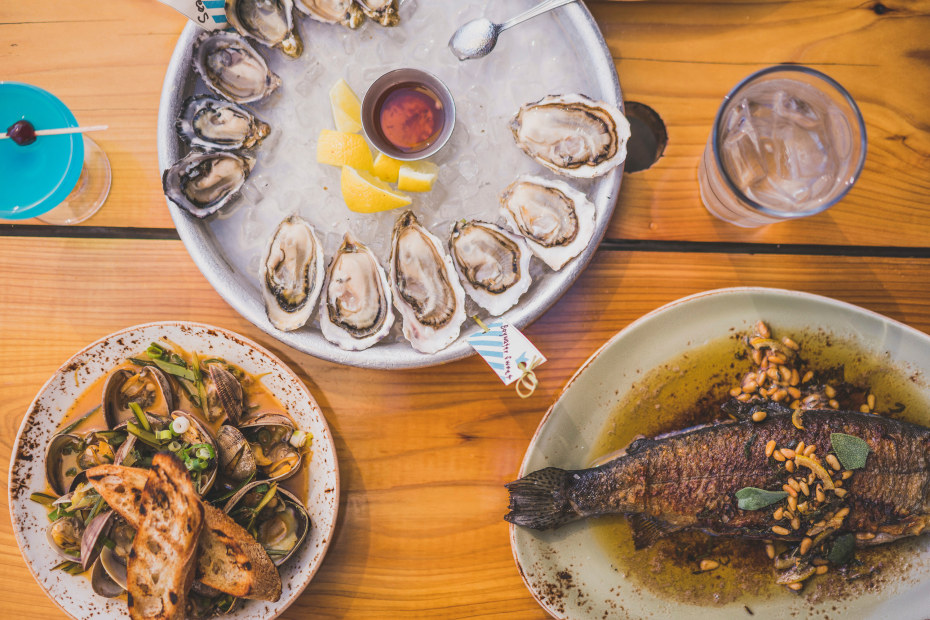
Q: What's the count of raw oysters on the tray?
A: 12